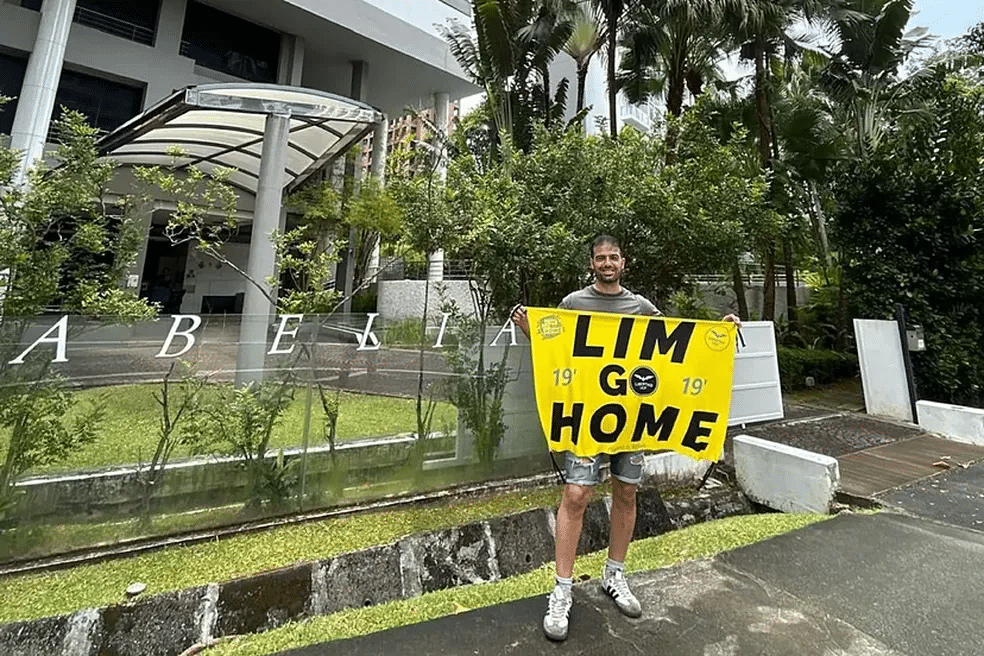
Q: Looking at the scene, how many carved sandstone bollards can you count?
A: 0